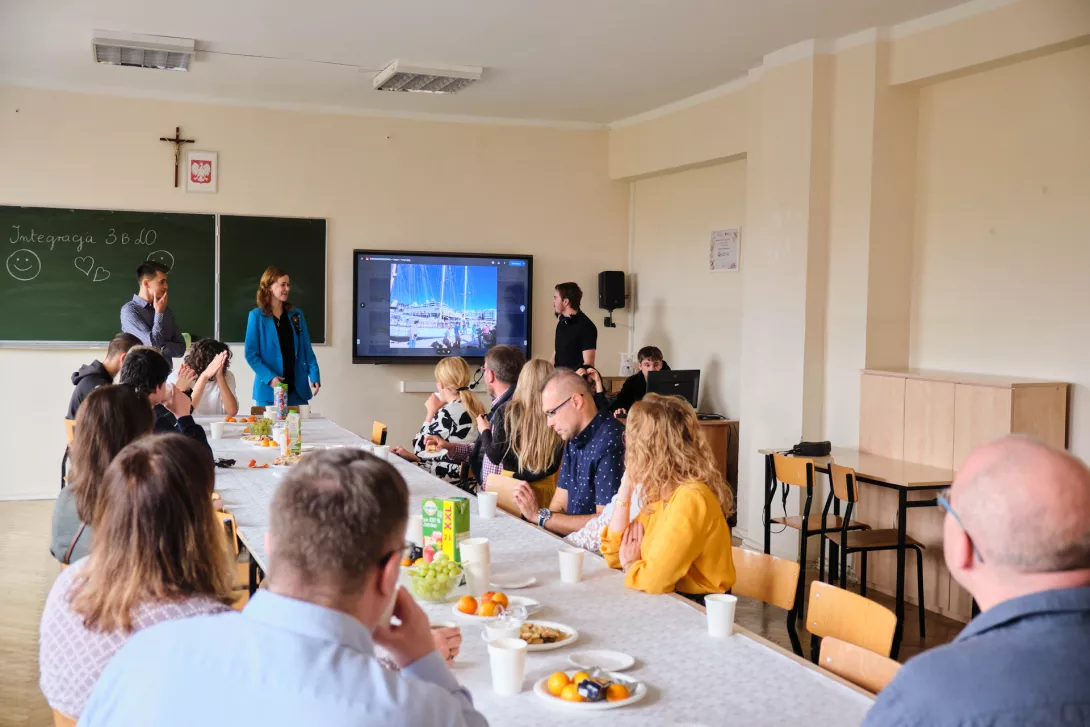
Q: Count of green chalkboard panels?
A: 2